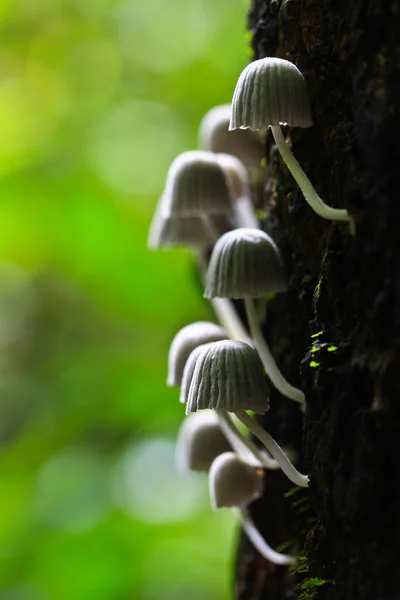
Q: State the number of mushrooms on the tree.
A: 11